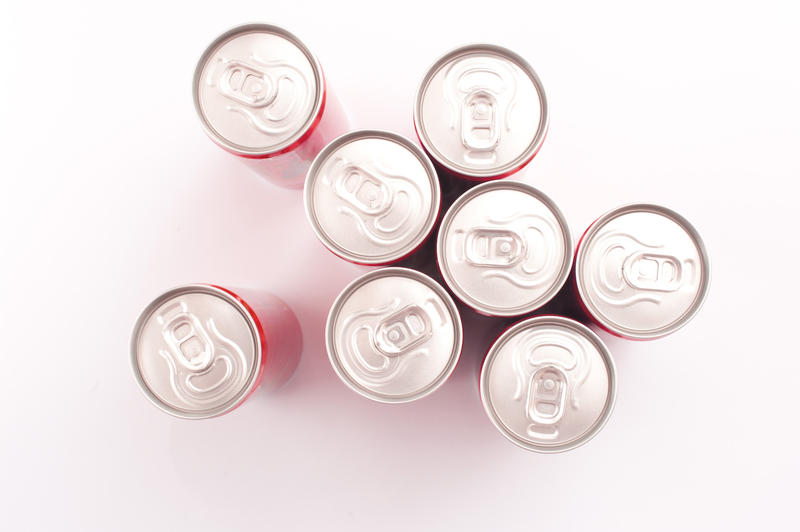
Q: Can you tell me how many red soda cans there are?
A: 8